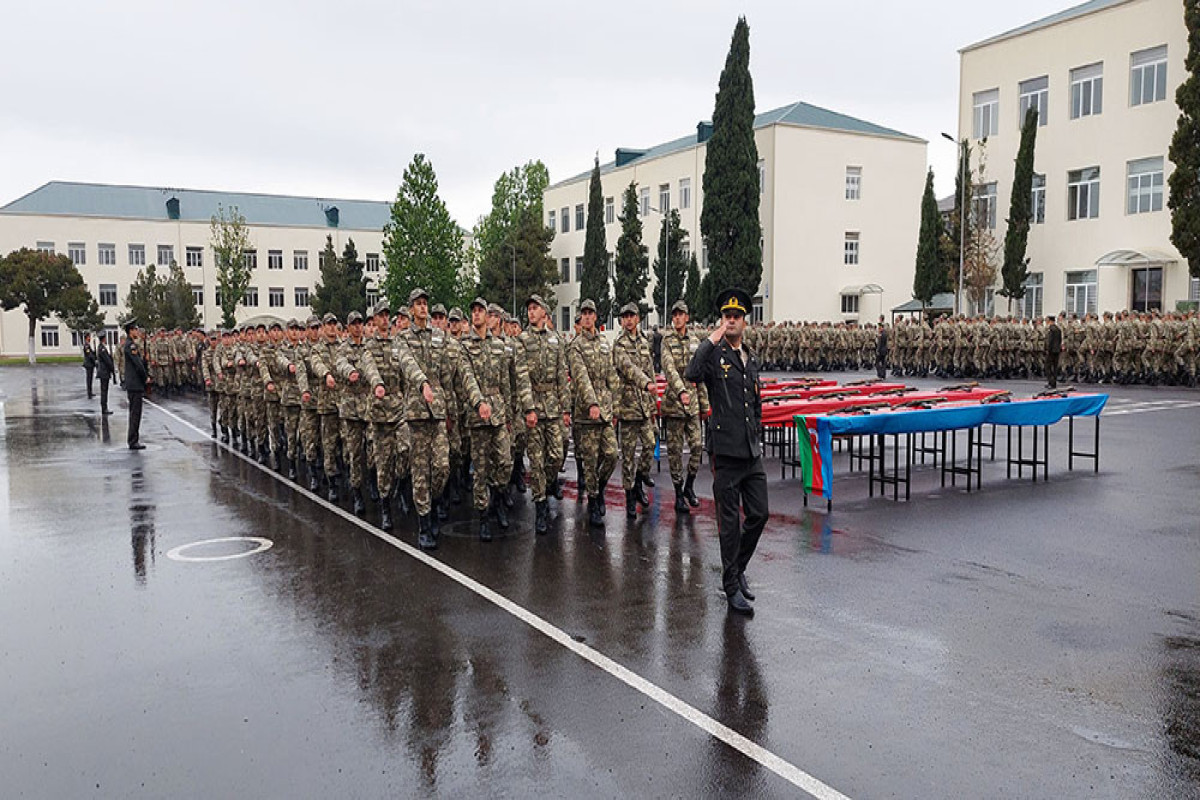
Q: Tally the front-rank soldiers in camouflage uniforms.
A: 6